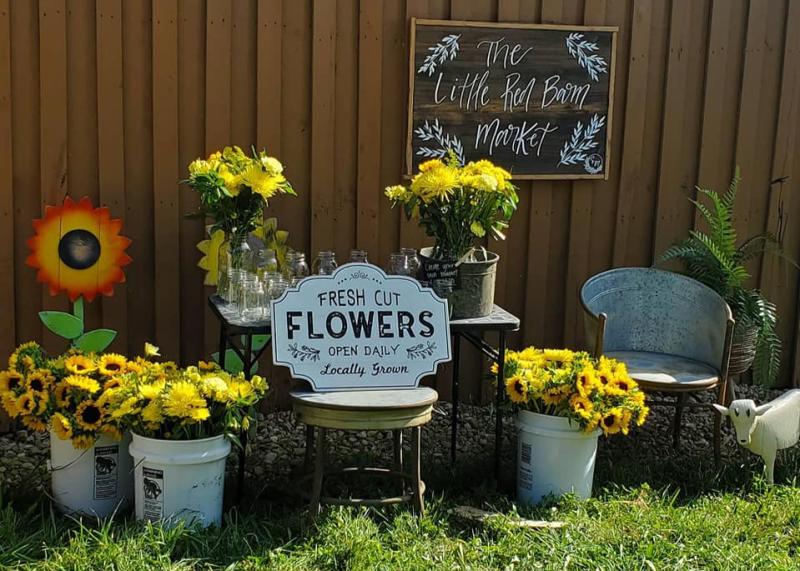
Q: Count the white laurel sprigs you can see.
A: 4